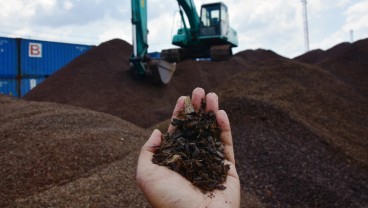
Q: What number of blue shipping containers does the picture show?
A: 4